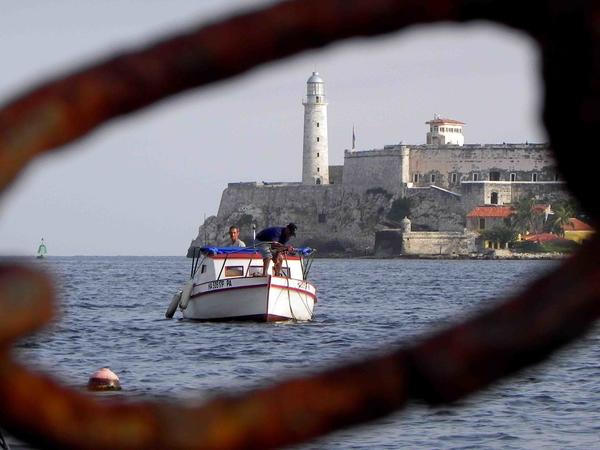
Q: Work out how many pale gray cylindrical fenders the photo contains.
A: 2